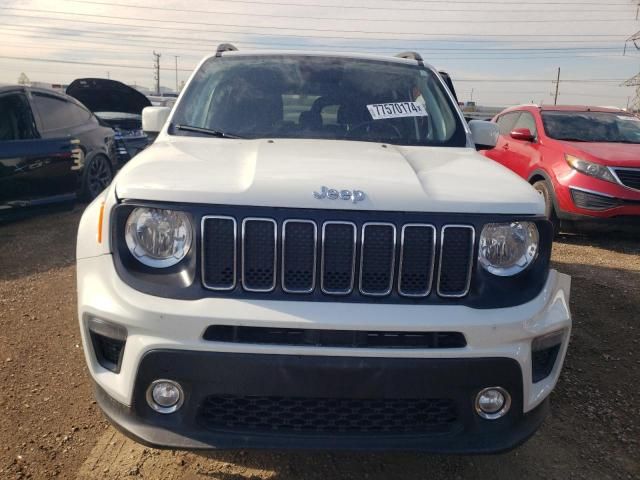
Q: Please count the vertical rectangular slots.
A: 7